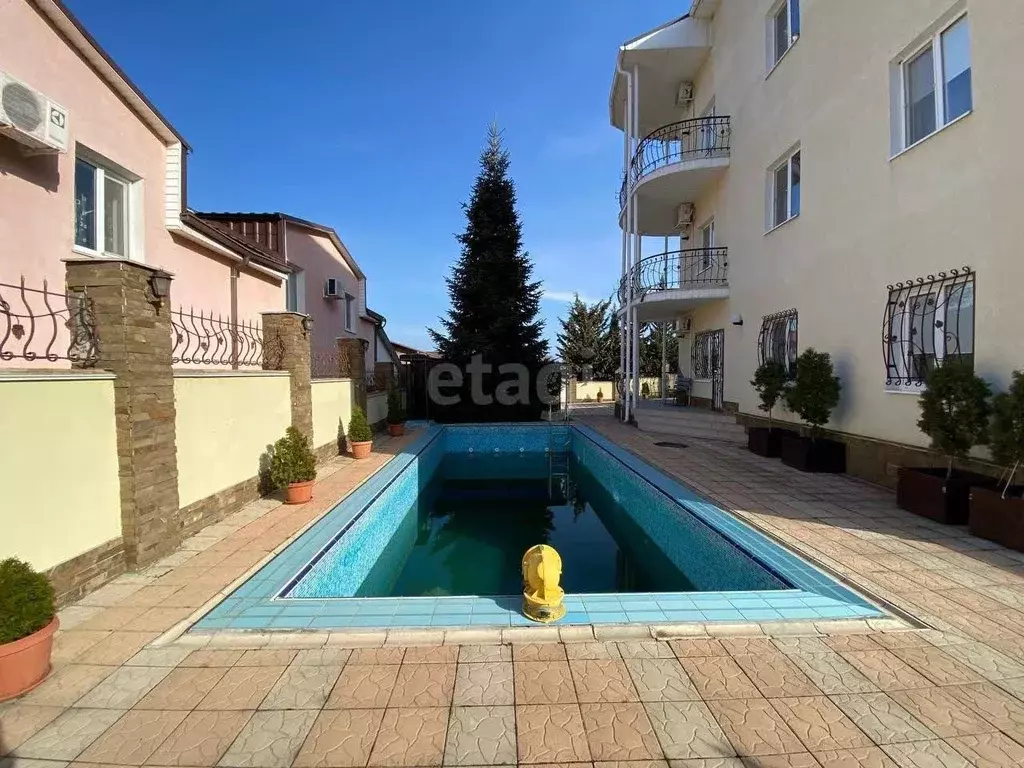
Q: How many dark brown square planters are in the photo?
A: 4